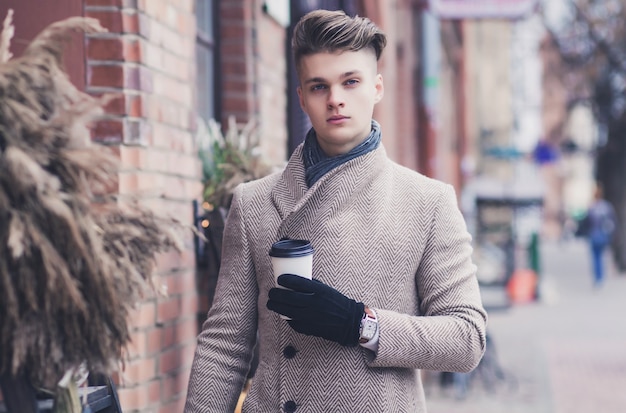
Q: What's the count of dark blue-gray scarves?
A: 1